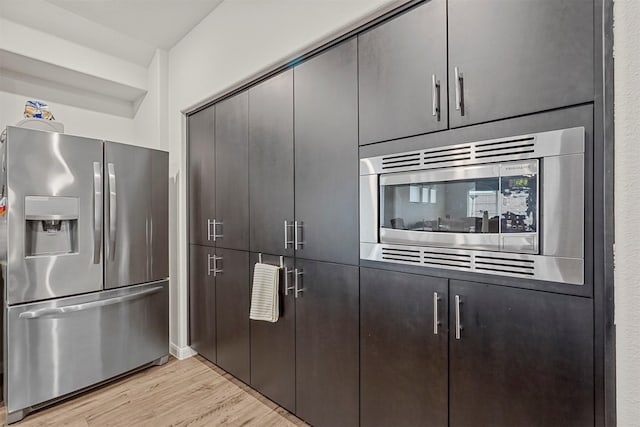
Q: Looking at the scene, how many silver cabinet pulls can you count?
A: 12